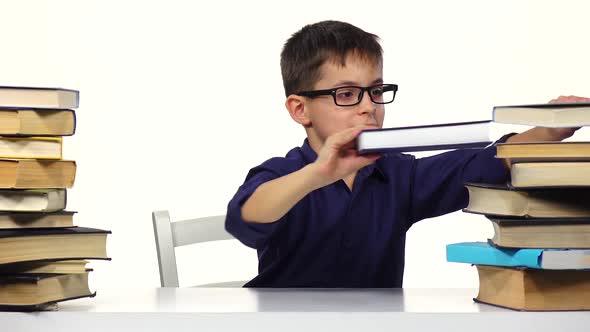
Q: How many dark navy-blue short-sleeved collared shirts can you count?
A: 1